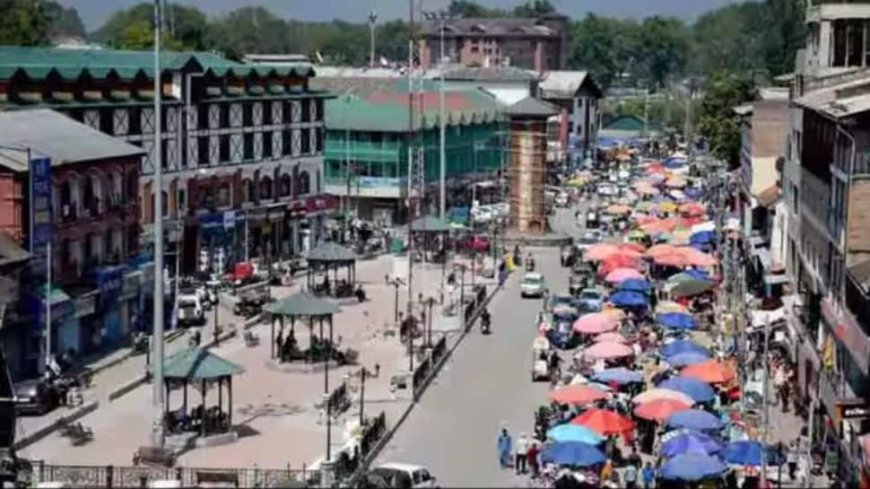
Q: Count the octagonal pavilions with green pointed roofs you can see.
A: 4